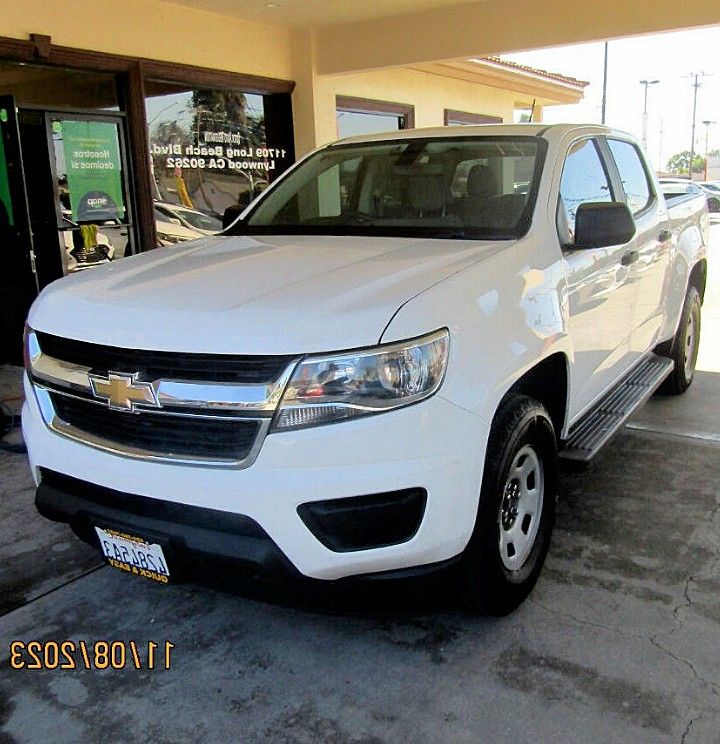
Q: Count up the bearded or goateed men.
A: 0